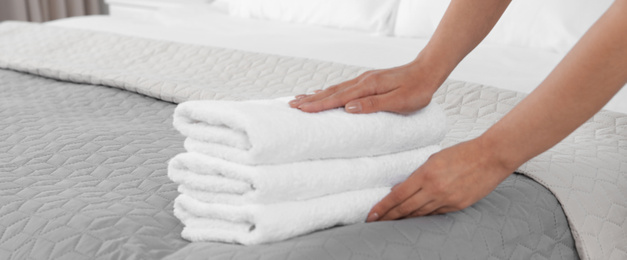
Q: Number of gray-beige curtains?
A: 1